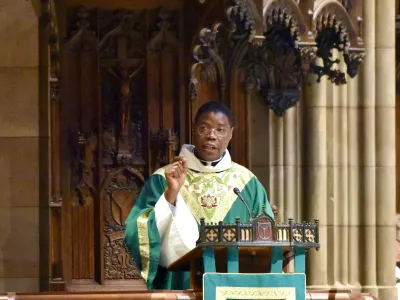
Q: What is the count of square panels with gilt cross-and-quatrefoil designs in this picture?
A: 4